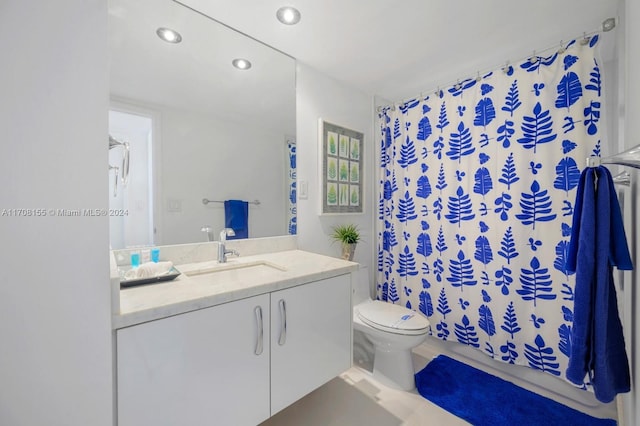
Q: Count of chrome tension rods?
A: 1